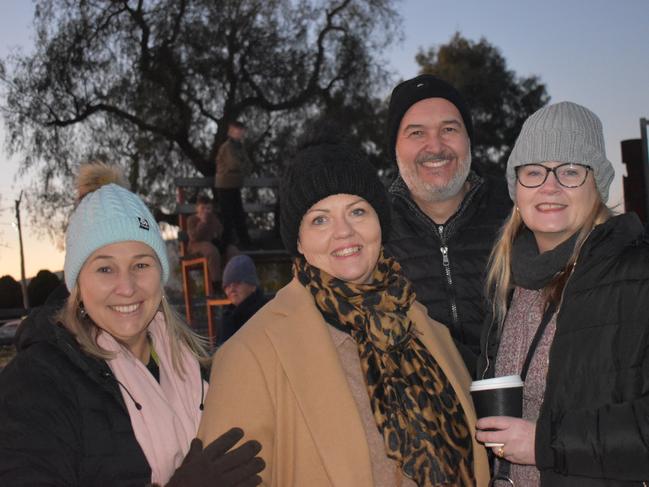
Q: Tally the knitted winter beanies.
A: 5